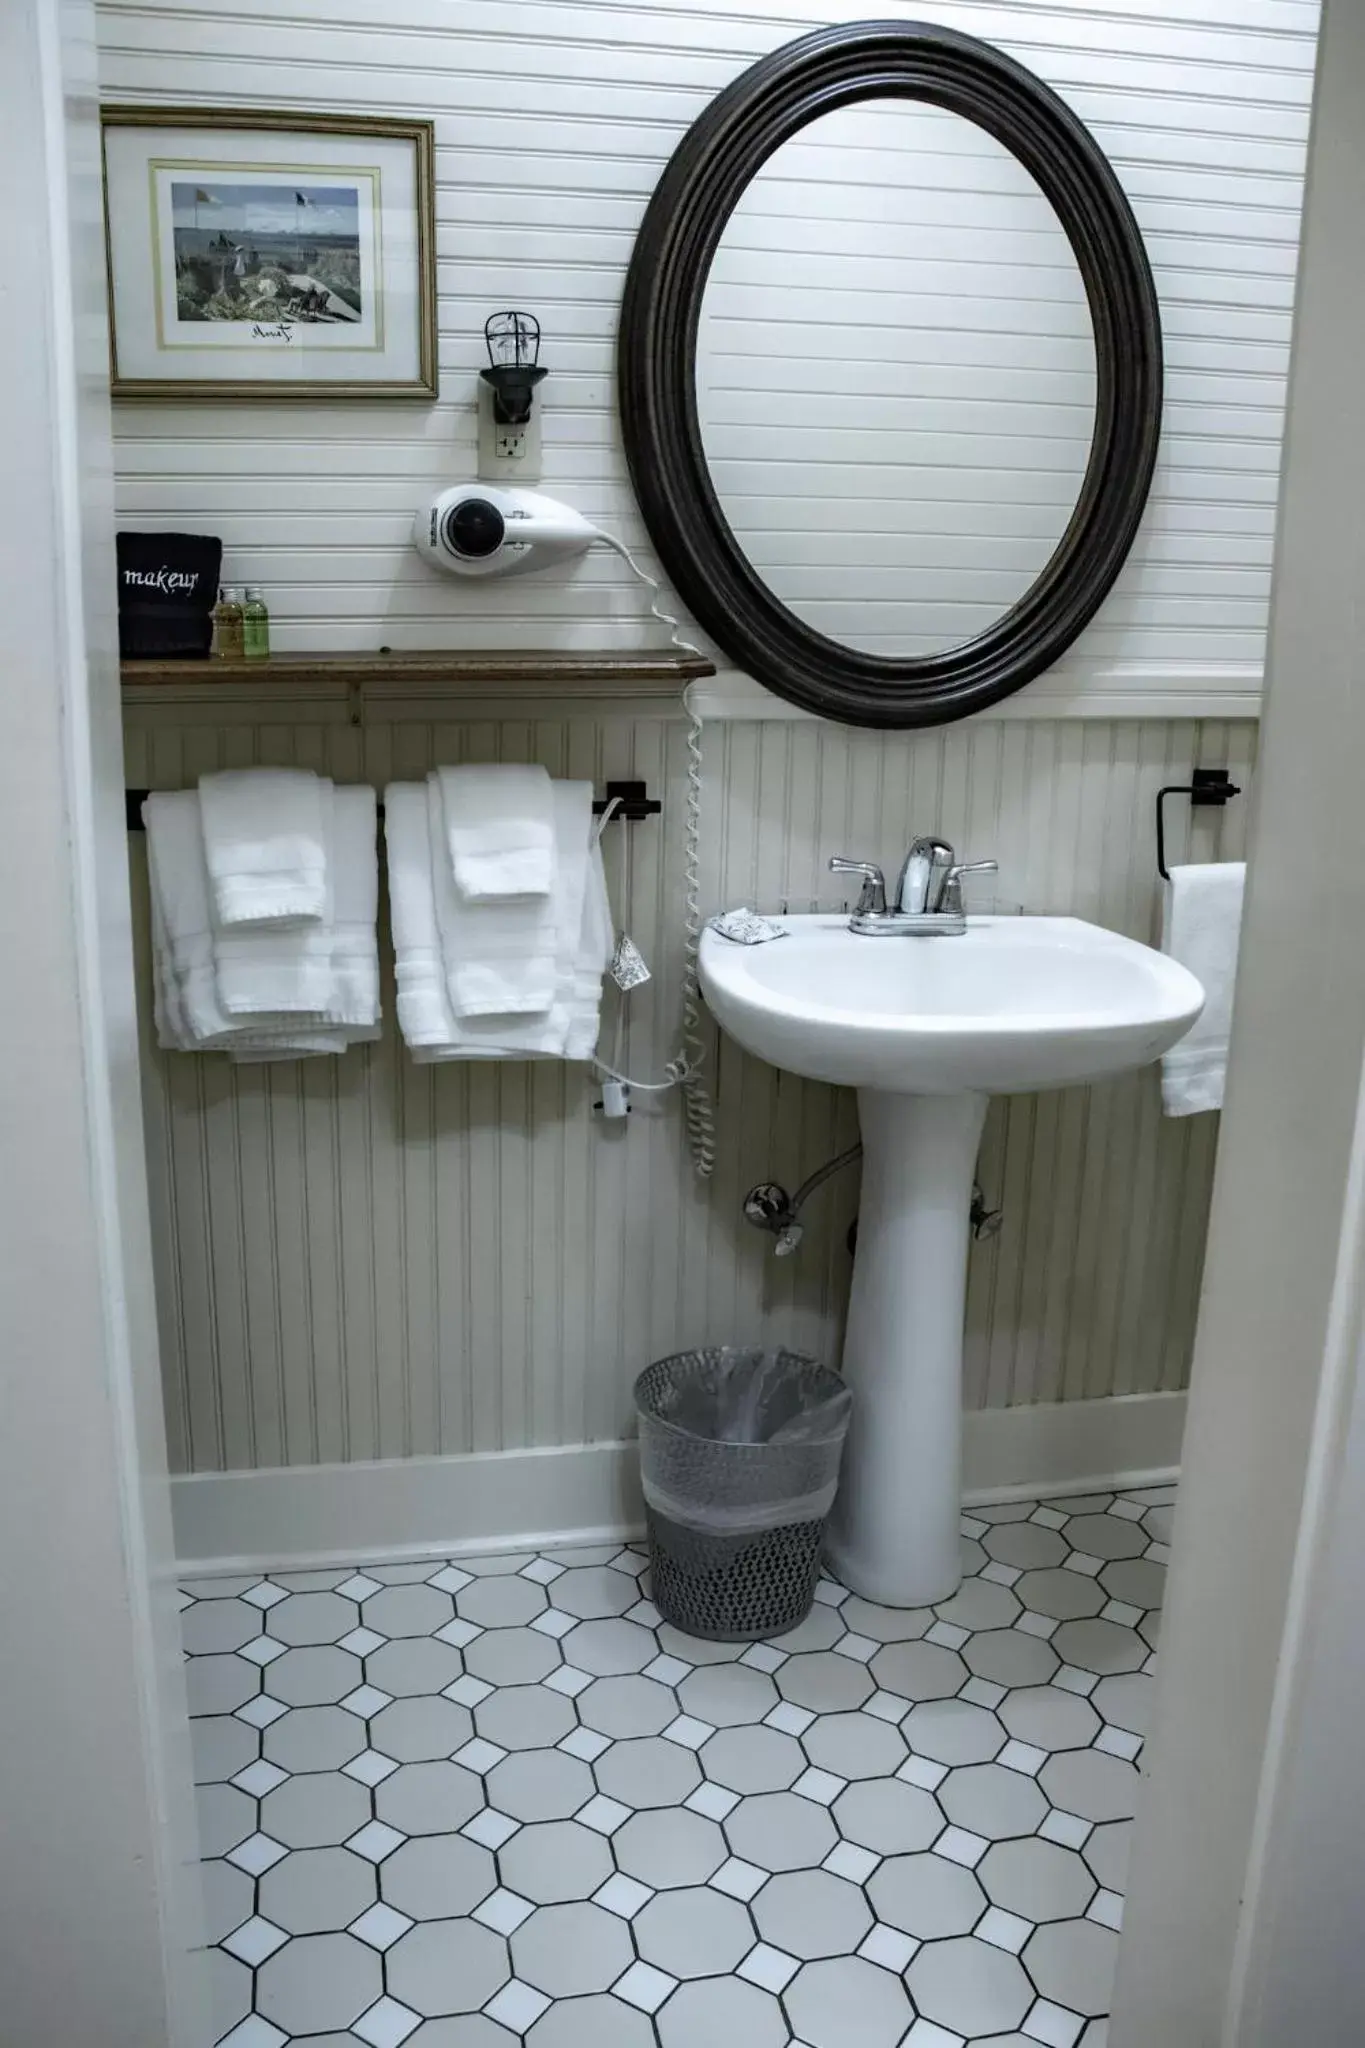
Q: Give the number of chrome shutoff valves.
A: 2